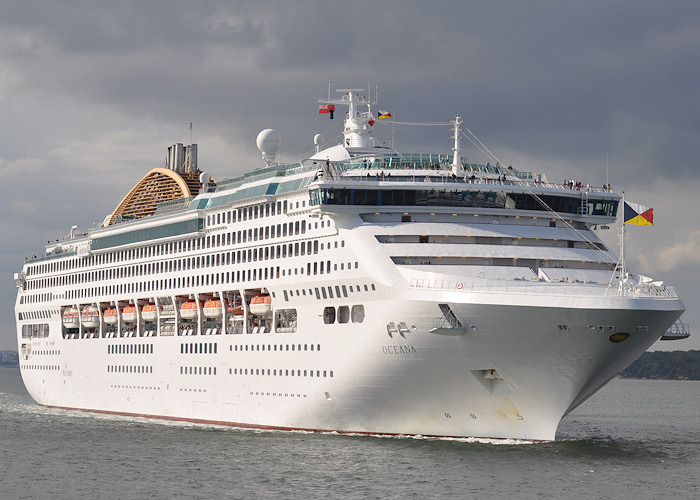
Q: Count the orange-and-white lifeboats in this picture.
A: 8